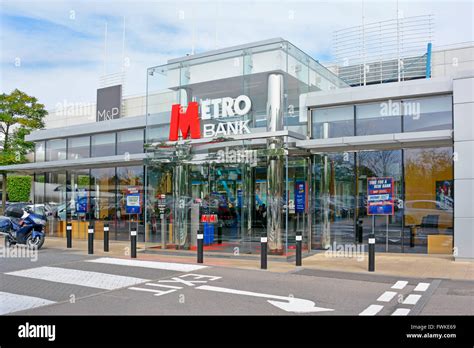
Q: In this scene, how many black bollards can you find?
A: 8